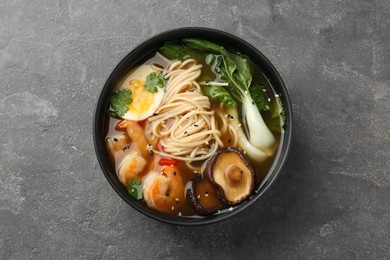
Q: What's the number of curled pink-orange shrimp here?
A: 3